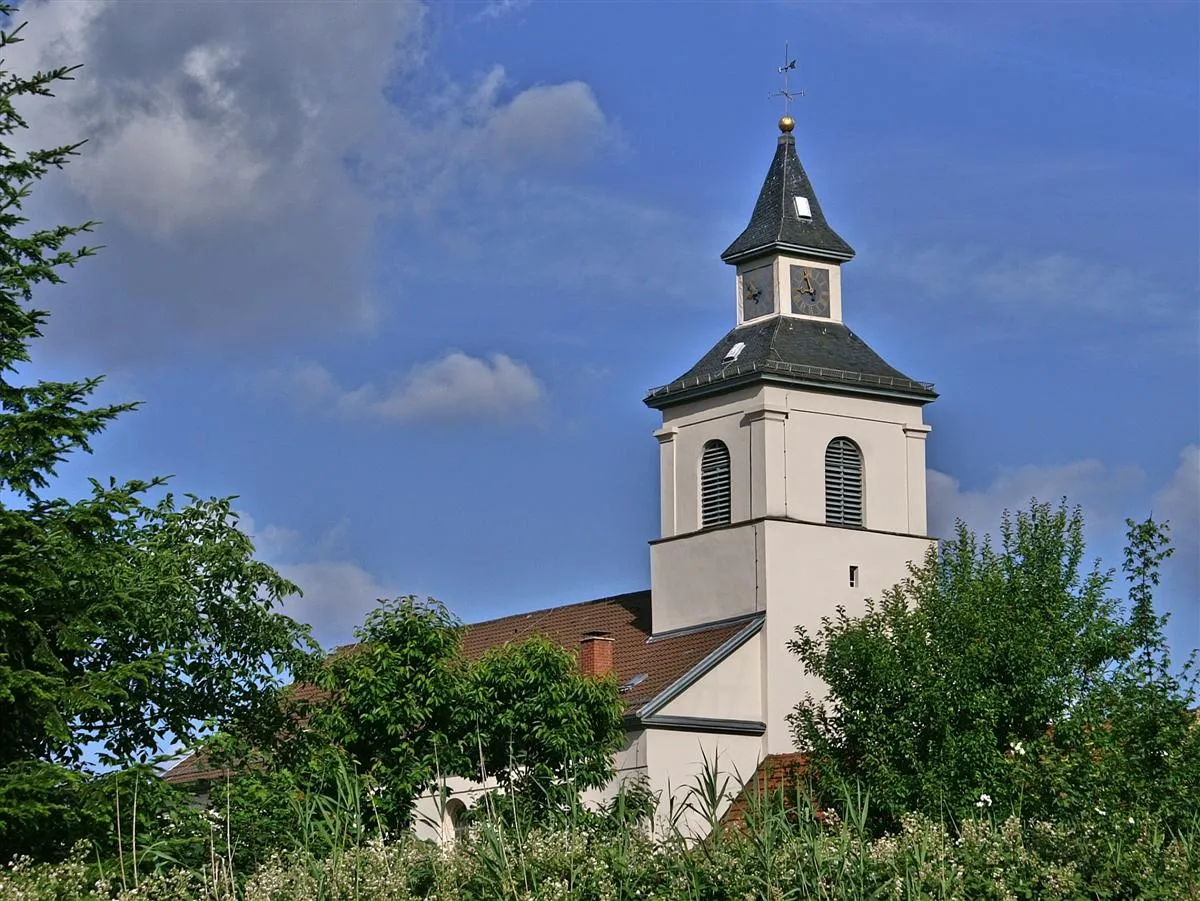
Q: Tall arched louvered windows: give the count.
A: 2